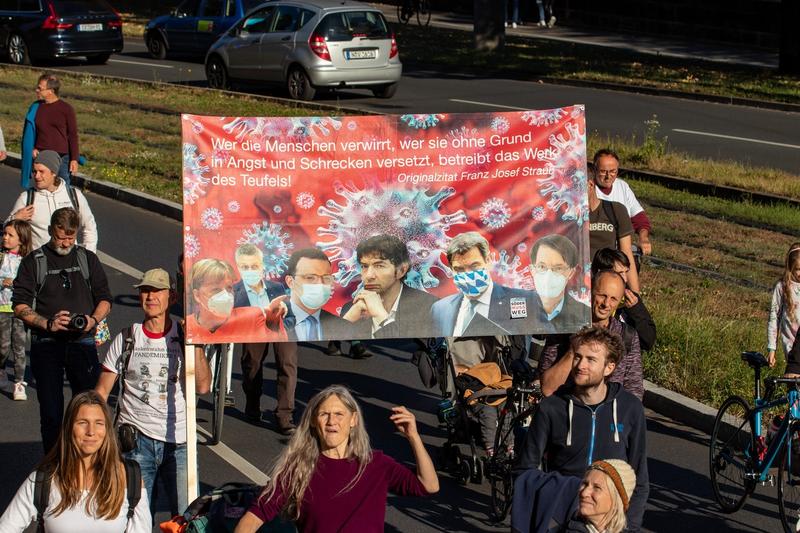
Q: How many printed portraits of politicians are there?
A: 6